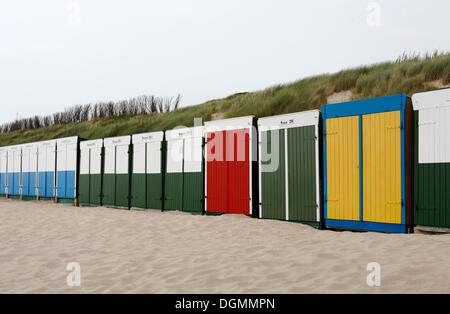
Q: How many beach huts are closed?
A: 13